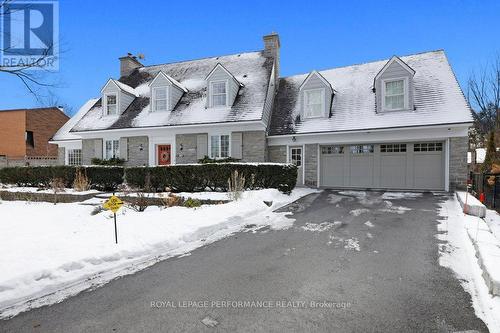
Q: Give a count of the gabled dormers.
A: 5